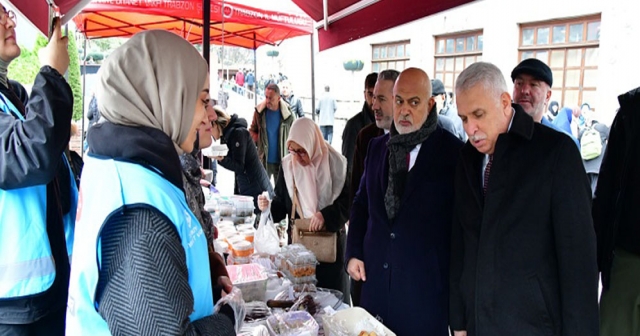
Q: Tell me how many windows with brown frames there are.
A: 3